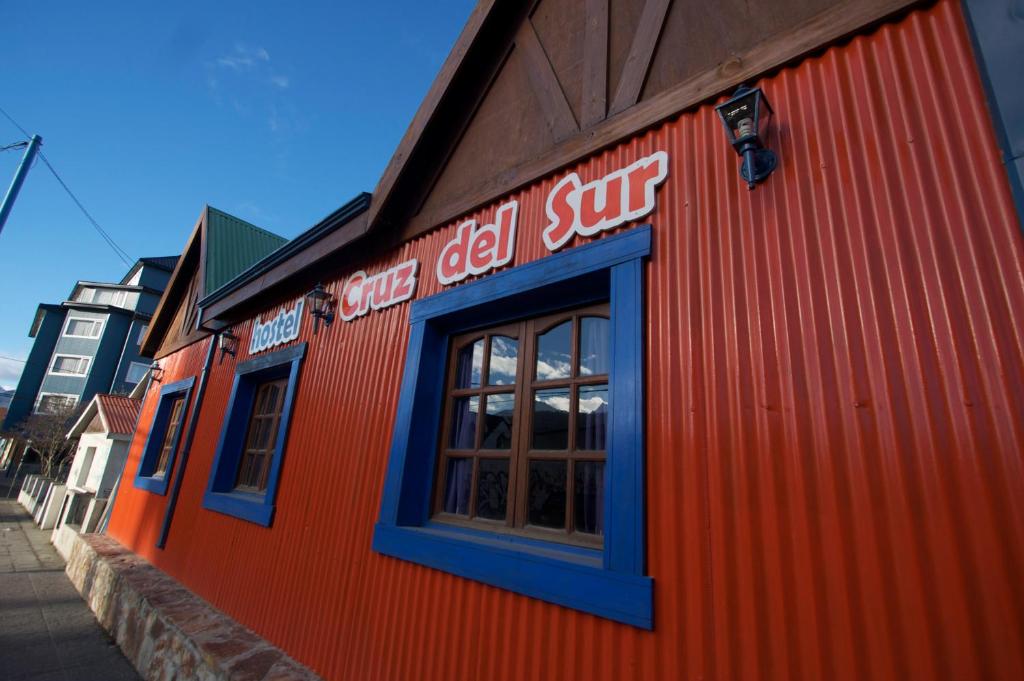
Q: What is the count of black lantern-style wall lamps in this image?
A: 4